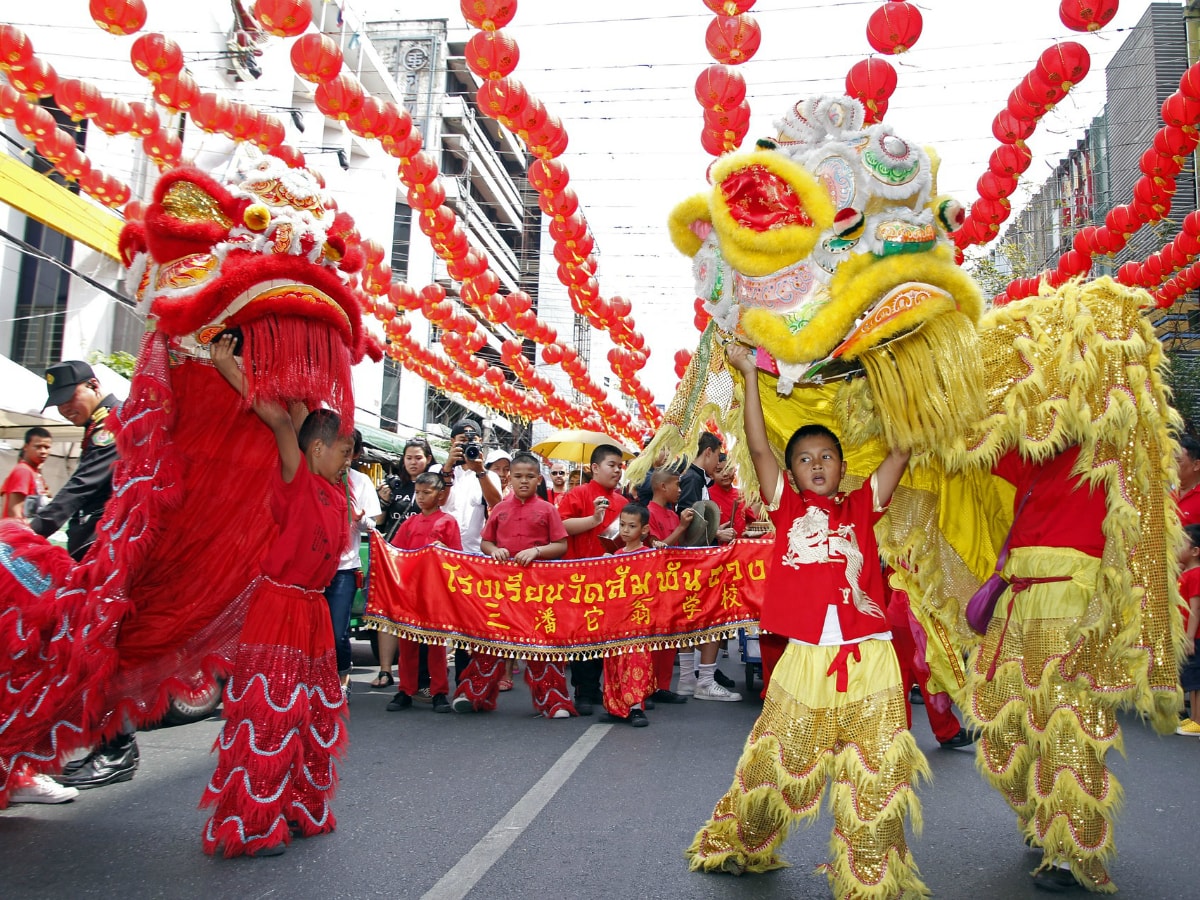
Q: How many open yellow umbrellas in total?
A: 1